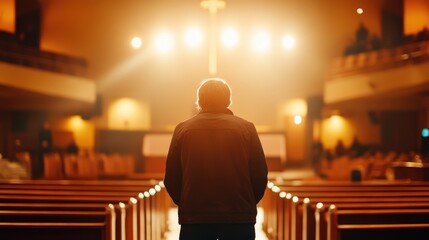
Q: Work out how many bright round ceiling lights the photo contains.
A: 6